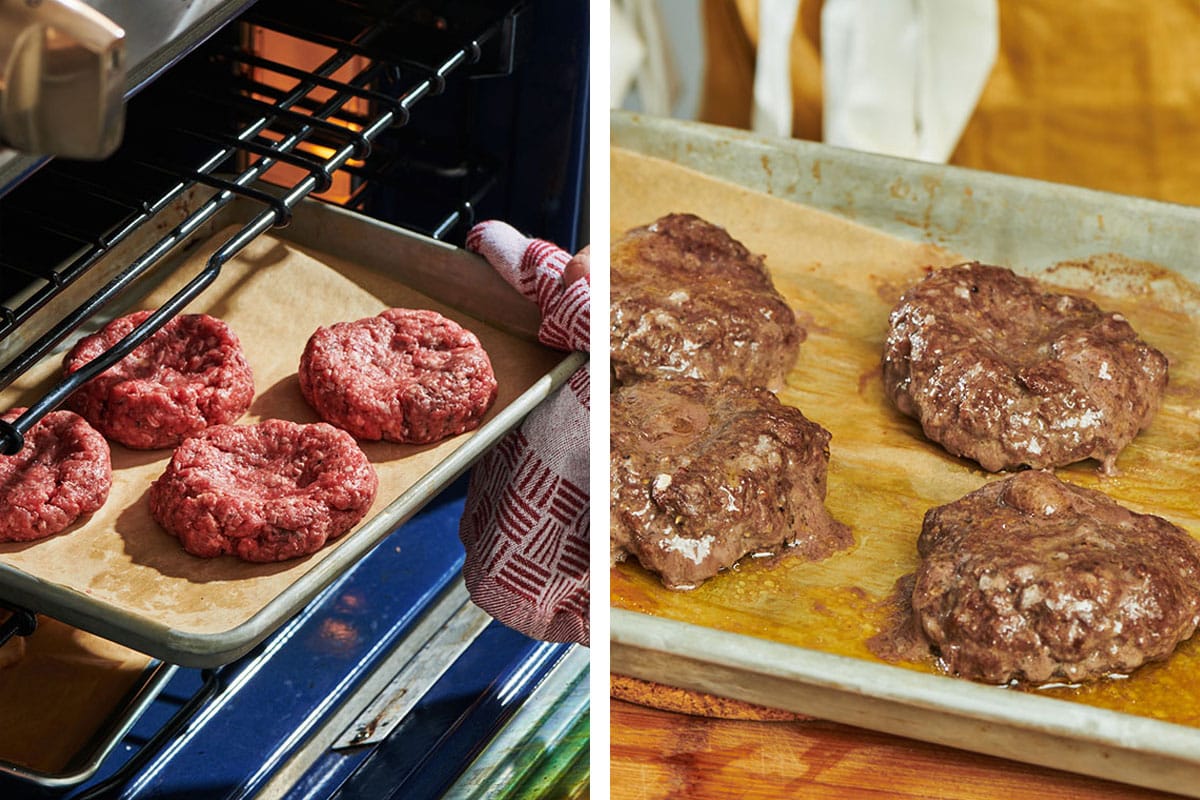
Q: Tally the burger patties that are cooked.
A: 4